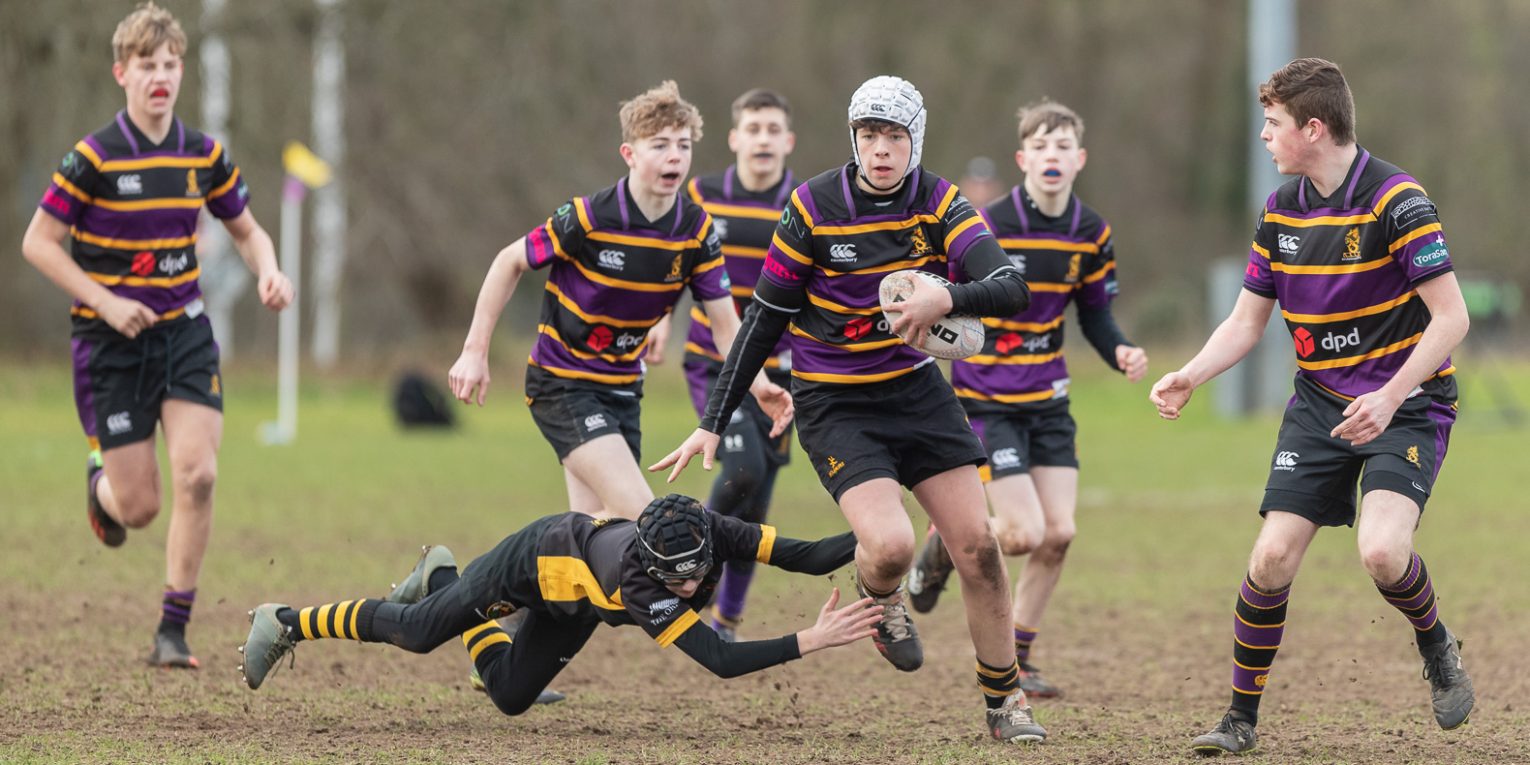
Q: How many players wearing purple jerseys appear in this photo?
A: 6